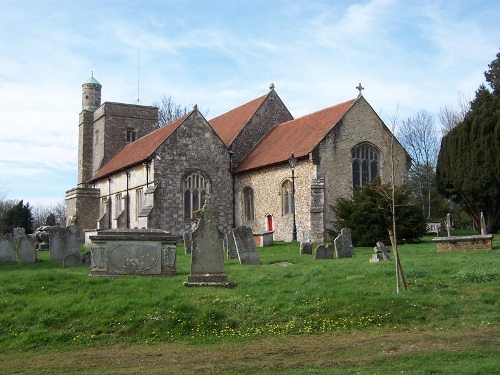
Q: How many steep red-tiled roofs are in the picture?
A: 3